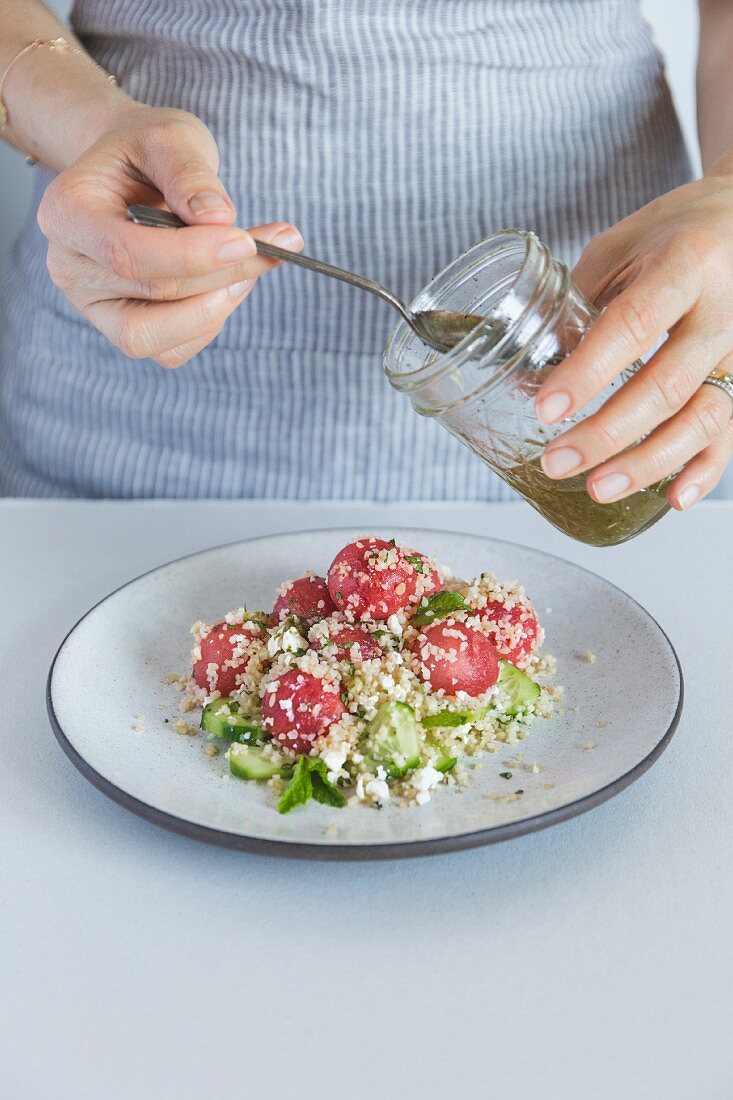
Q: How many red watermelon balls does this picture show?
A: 8